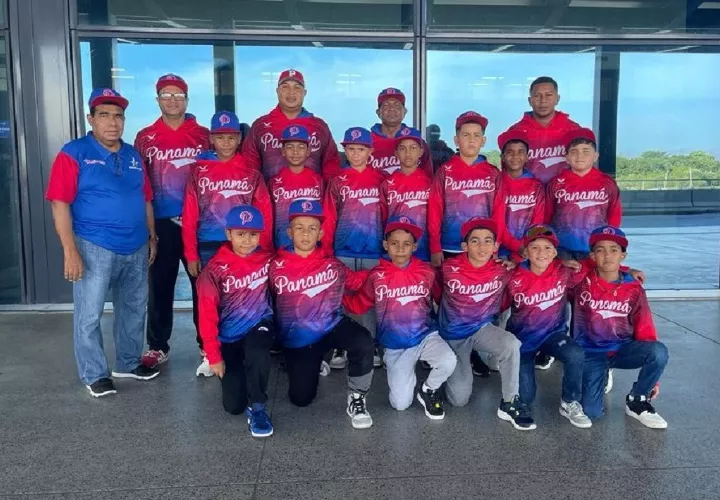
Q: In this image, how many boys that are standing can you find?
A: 7